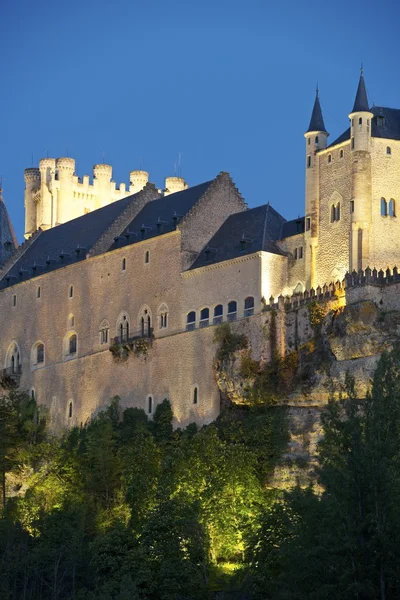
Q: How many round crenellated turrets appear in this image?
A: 6